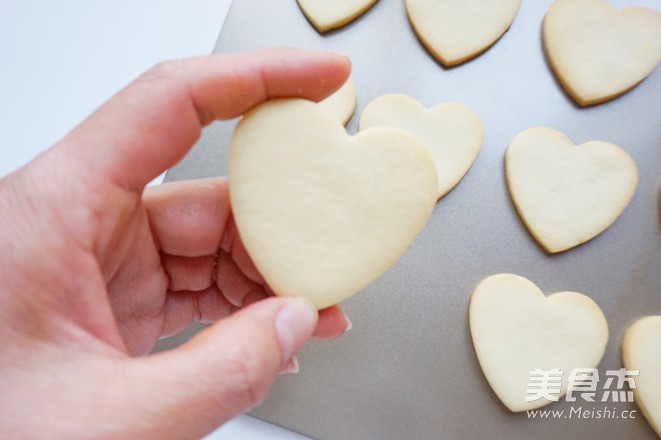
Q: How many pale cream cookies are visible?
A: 9